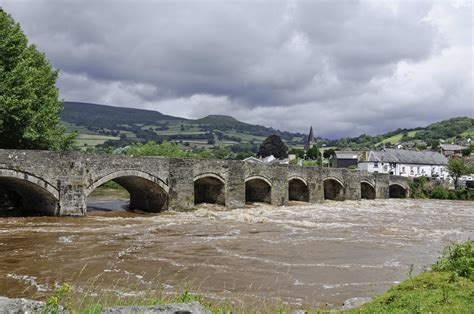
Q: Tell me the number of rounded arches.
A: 8